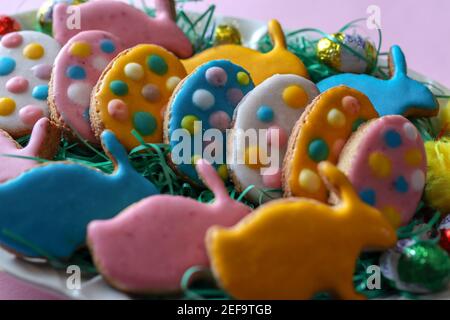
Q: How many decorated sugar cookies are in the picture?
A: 14